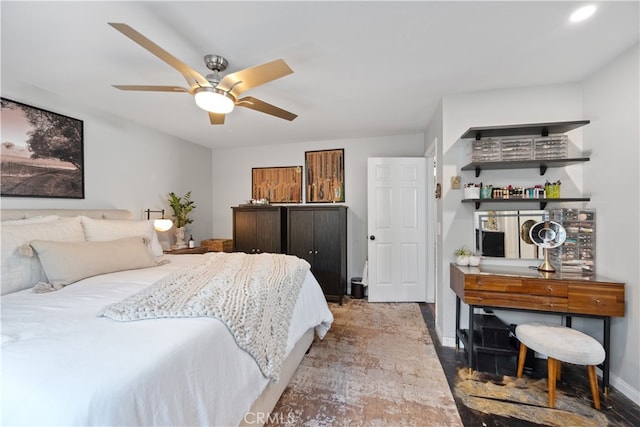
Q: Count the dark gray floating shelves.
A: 3